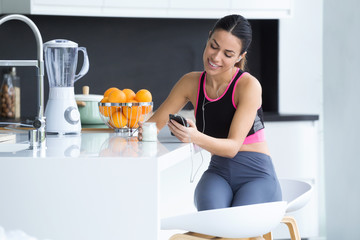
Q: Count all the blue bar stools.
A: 0